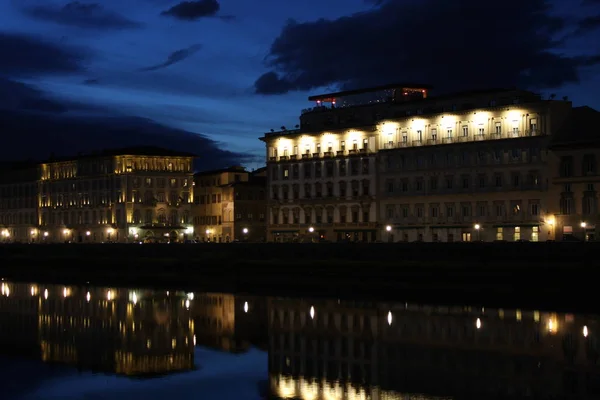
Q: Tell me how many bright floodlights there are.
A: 9